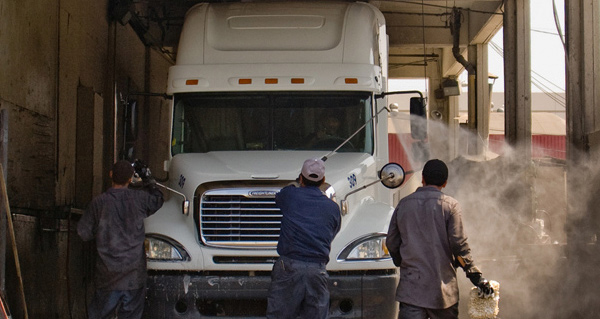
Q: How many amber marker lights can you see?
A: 5